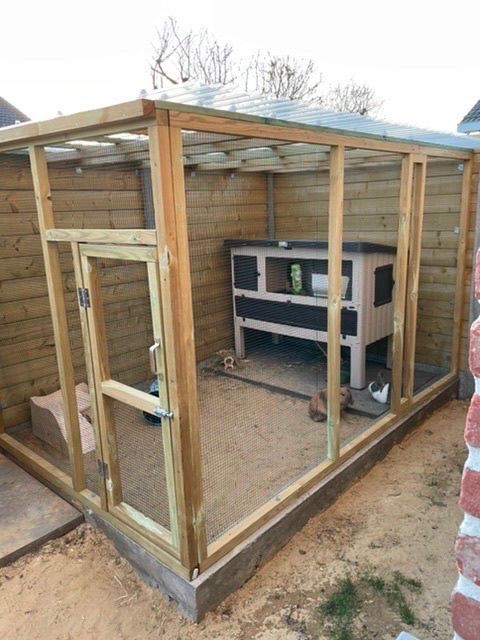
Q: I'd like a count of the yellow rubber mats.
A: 0